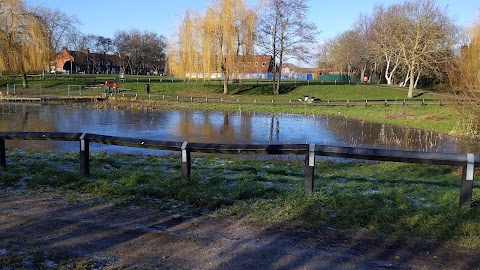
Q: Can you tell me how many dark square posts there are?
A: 5